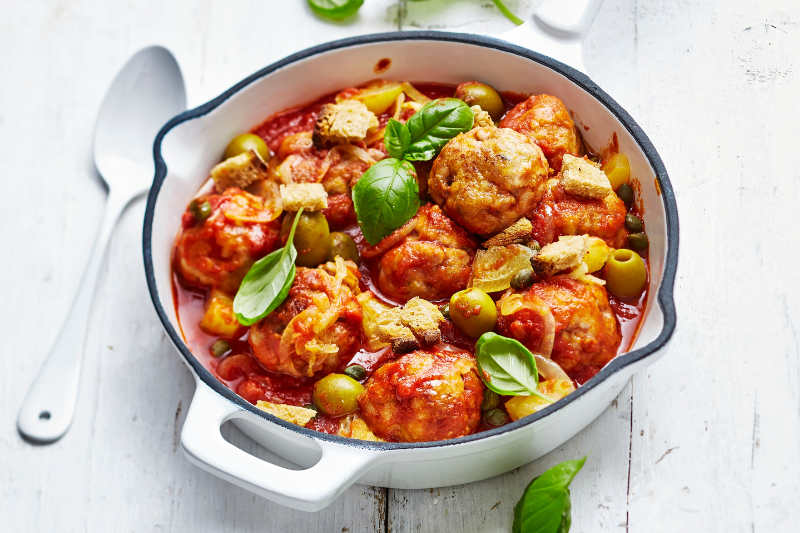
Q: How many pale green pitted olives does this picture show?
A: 7